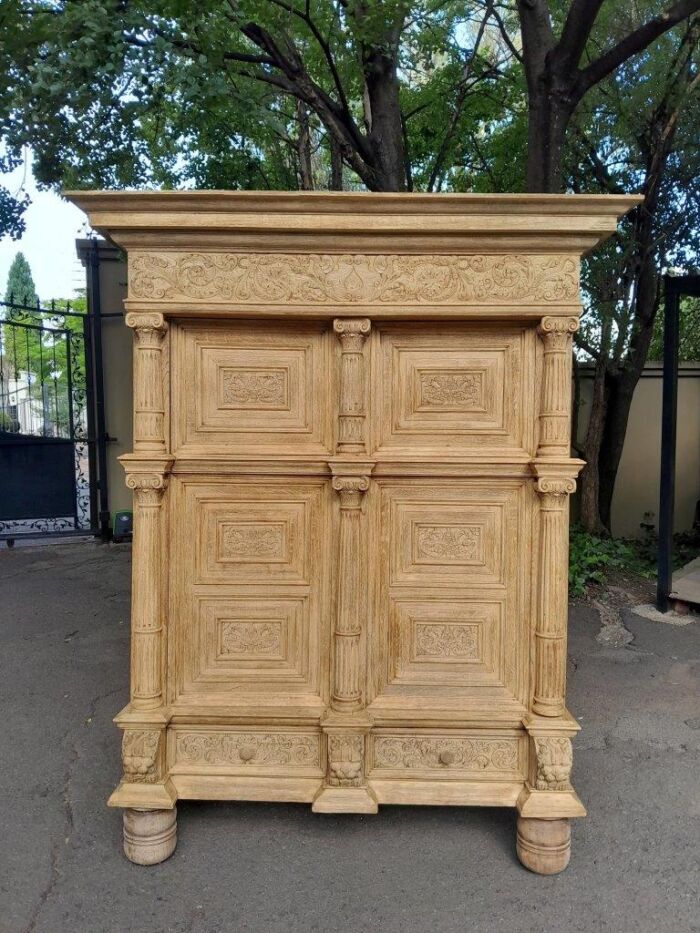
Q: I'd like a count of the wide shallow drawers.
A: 2